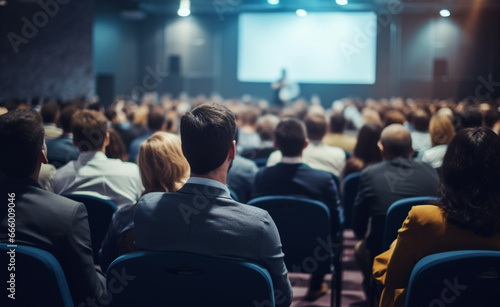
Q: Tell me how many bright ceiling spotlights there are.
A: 5